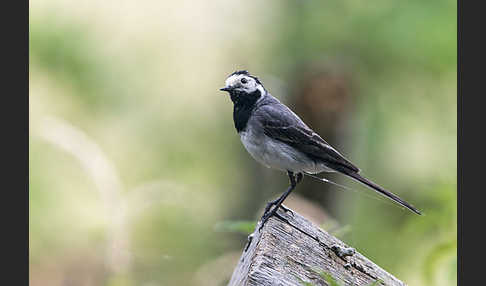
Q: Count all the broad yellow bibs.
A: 0